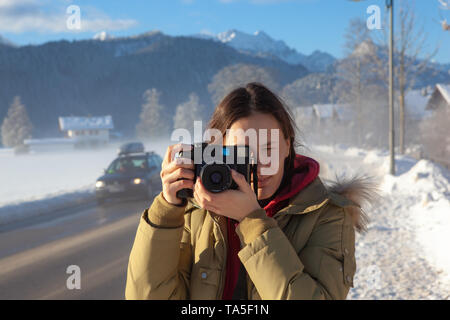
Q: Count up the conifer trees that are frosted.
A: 3